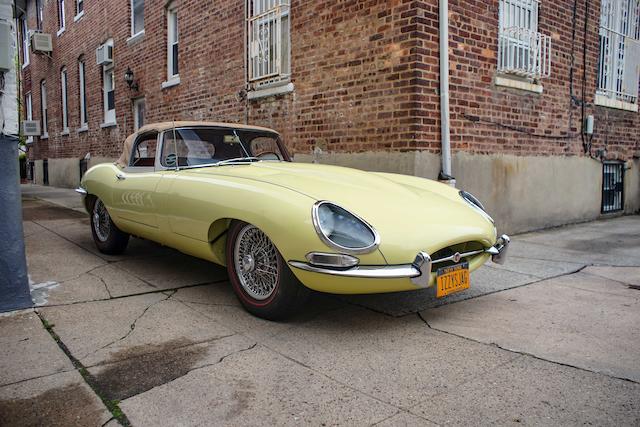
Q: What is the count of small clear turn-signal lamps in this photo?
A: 1